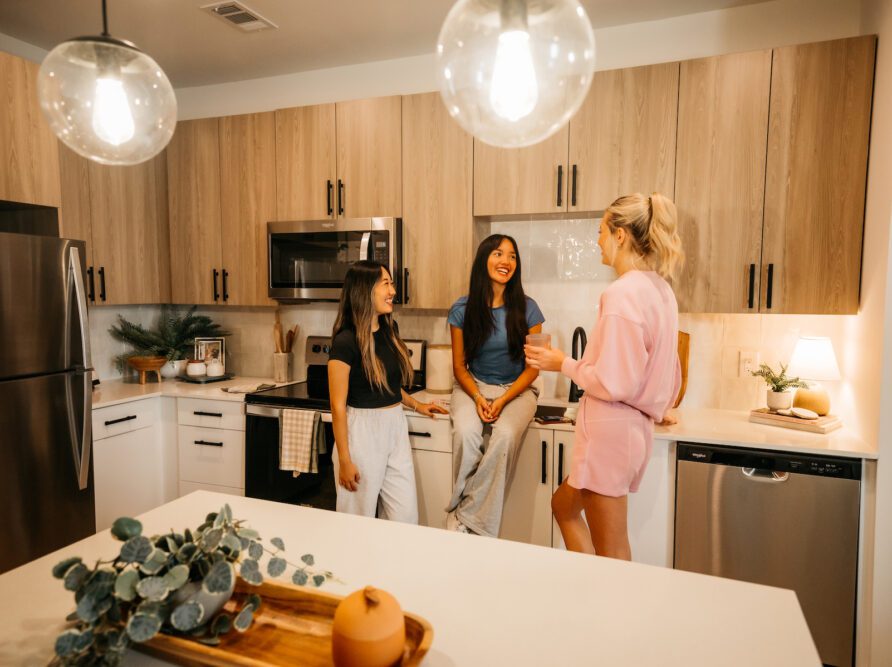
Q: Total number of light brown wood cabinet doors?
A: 12